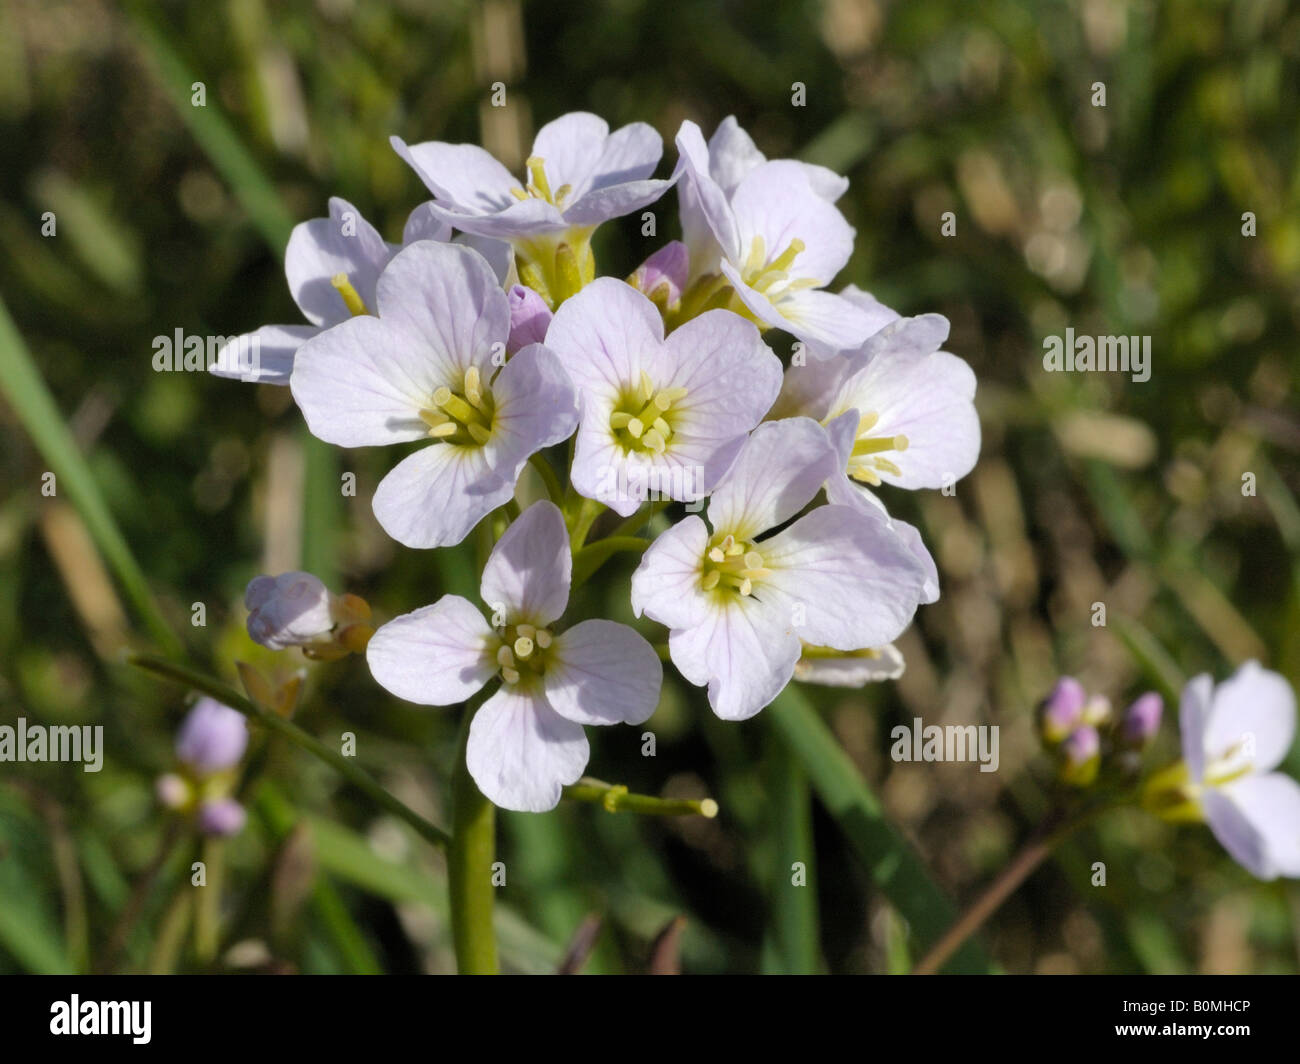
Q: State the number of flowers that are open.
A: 9